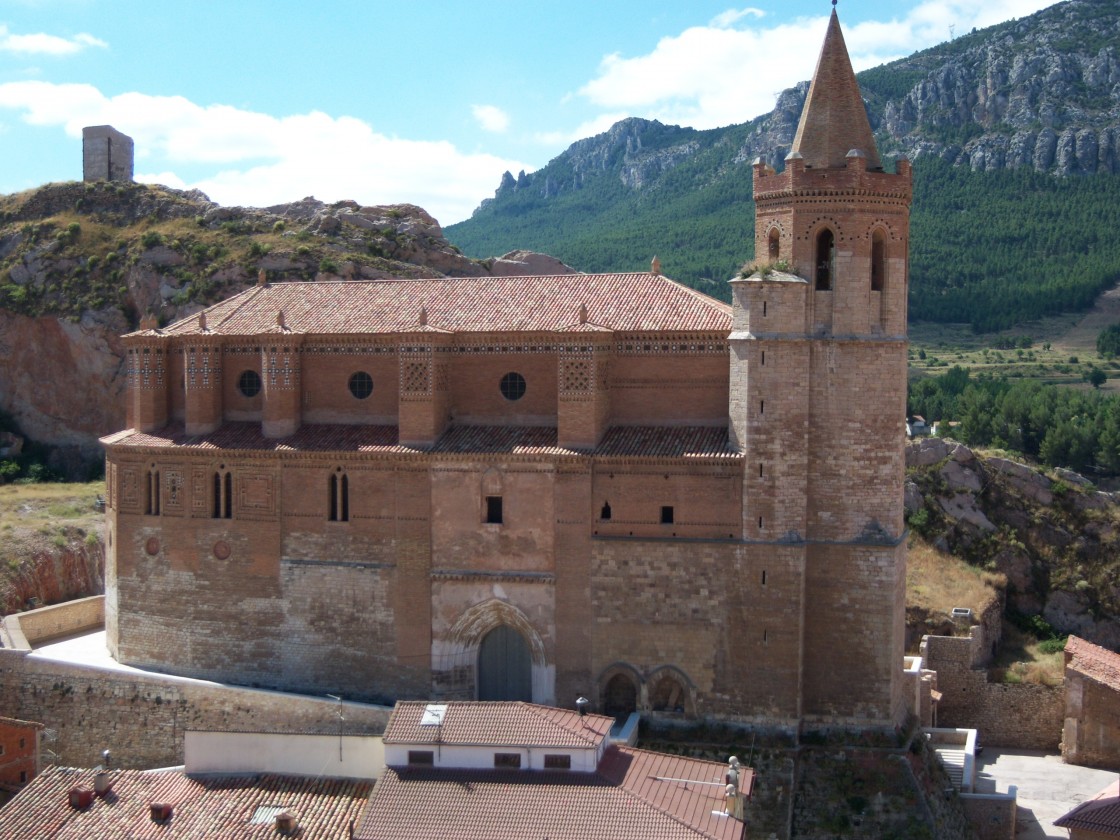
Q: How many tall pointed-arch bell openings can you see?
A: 3